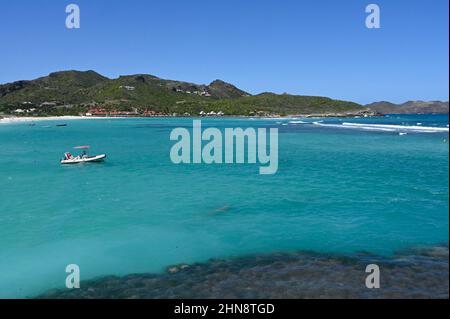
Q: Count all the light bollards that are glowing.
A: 0